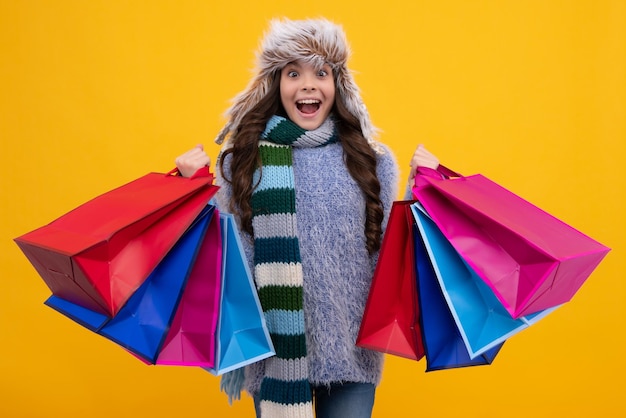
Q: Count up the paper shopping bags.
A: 8